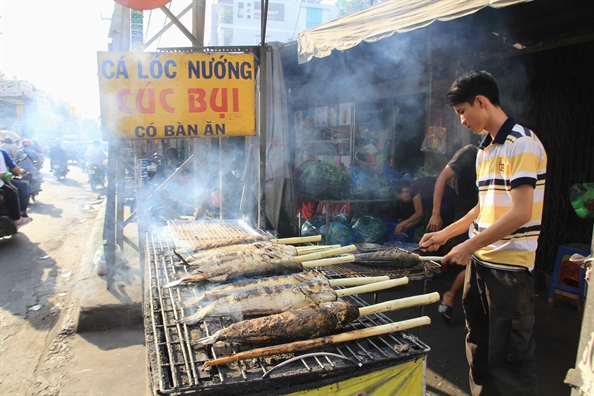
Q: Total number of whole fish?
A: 8